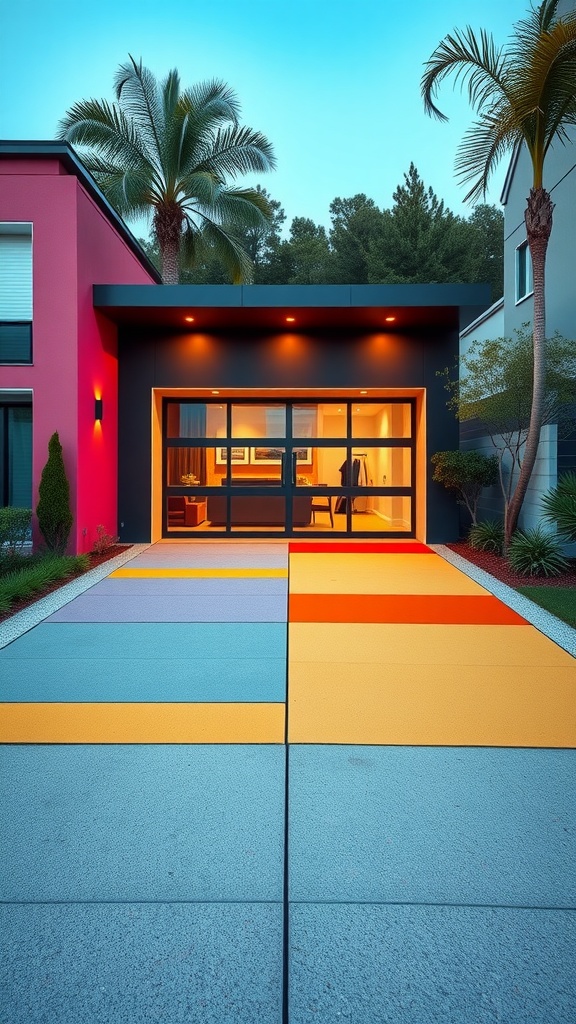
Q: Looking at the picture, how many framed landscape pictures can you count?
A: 2